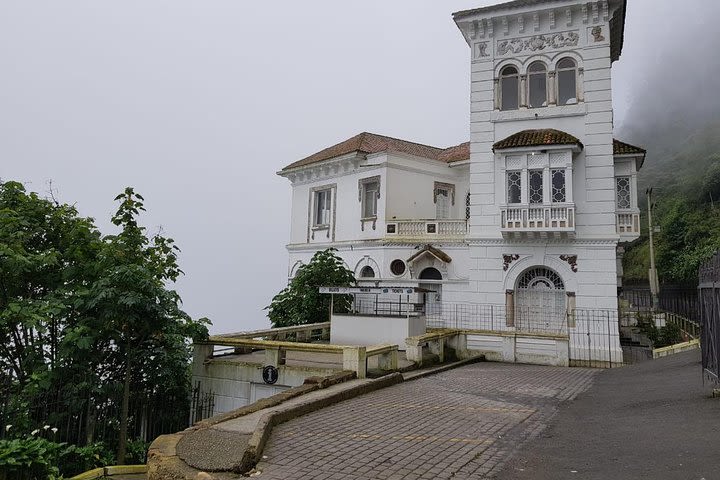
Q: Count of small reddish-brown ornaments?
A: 2